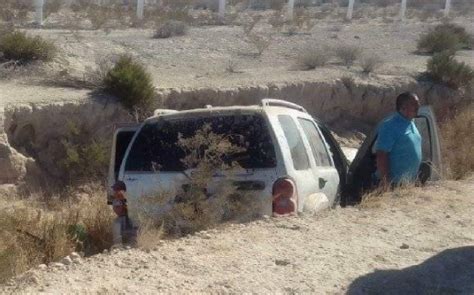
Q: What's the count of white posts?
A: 7